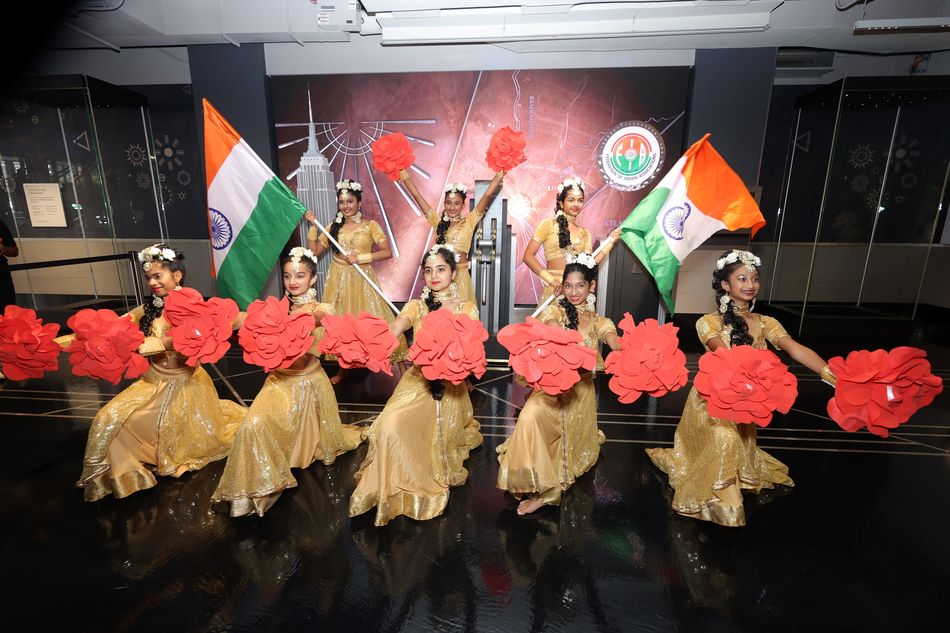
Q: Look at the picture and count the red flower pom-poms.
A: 12